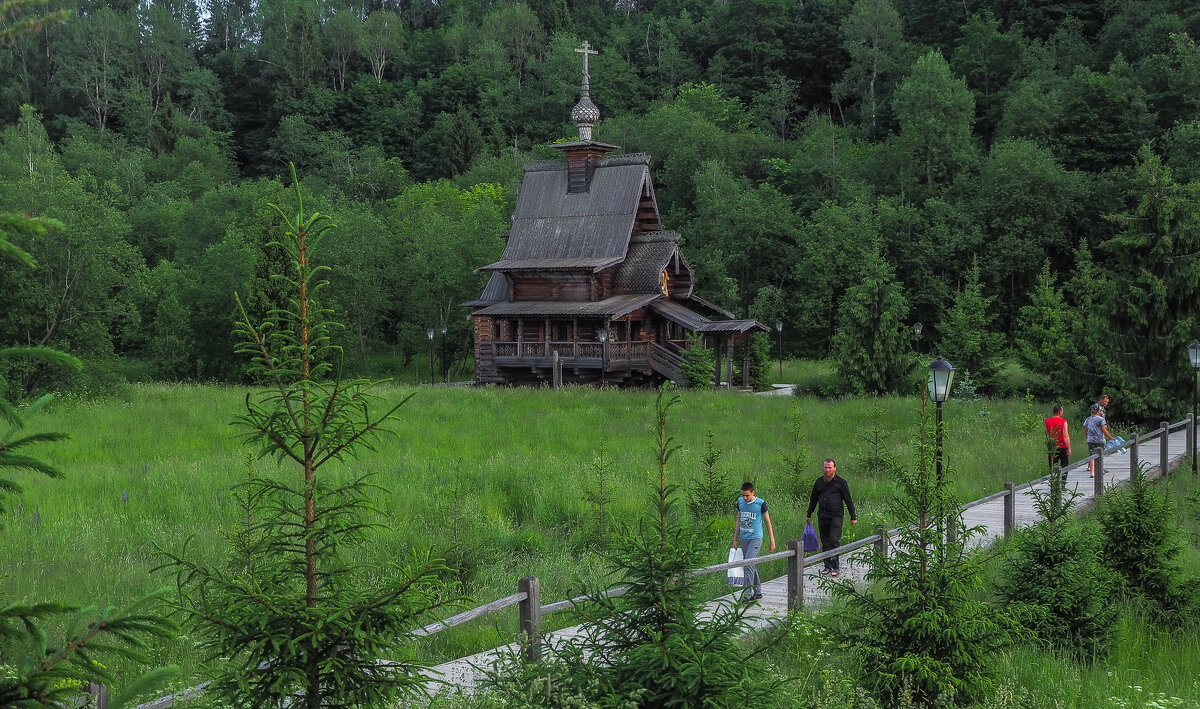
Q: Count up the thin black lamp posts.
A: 7